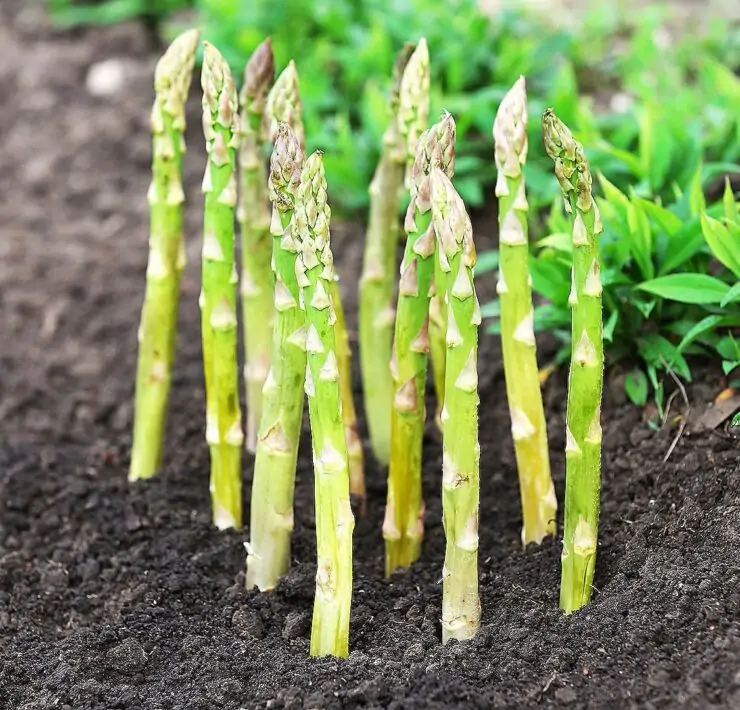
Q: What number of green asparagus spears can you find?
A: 12